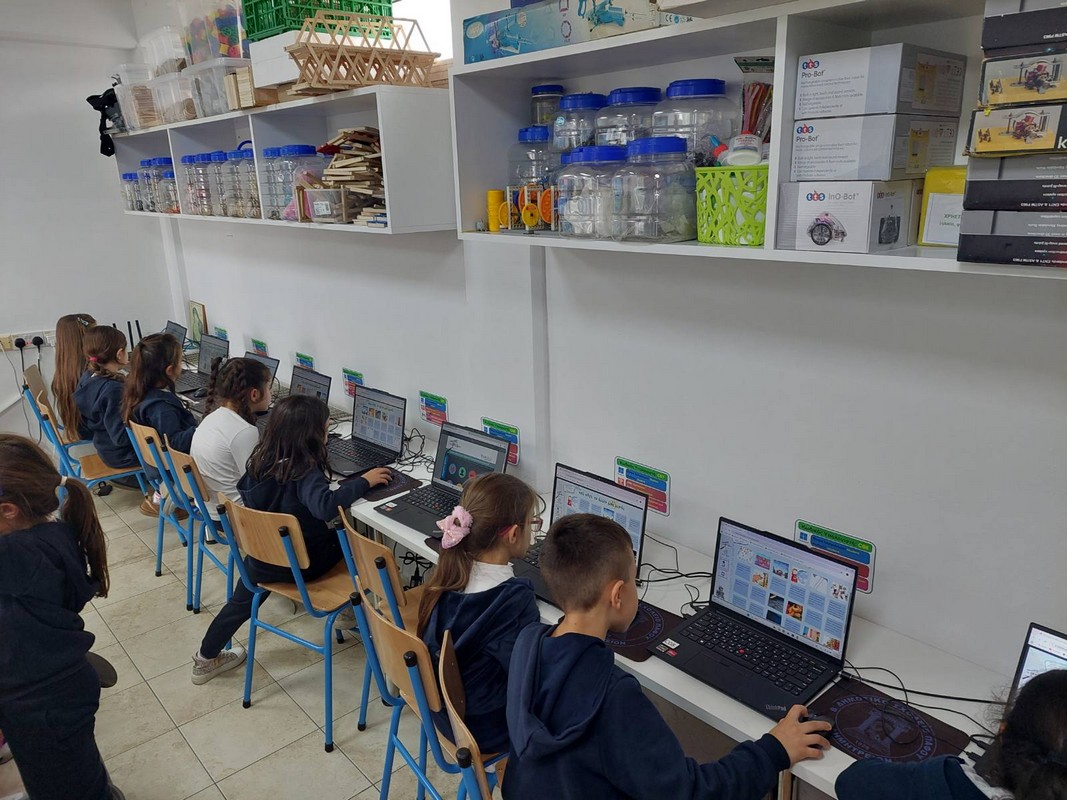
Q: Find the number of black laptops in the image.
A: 9